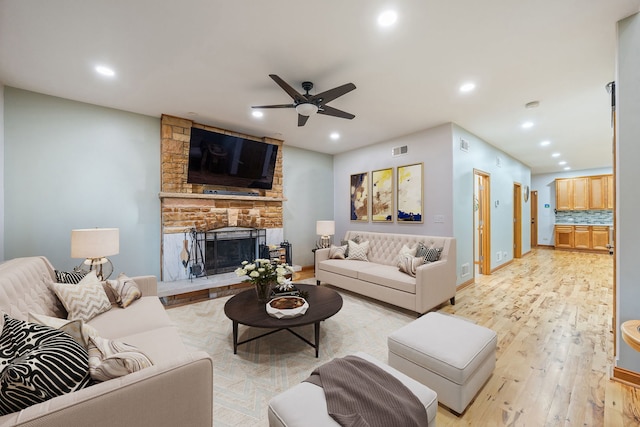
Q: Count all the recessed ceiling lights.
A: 10